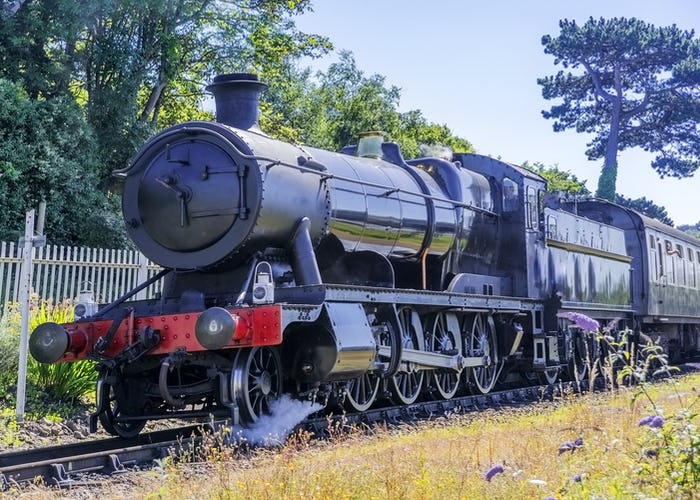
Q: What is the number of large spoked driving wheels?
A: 4